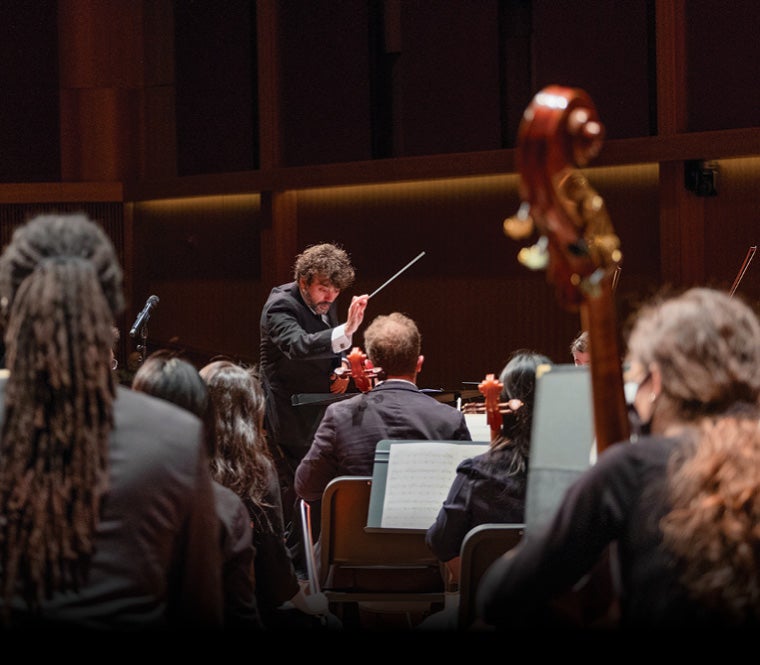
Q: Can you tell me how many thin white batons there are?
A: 1